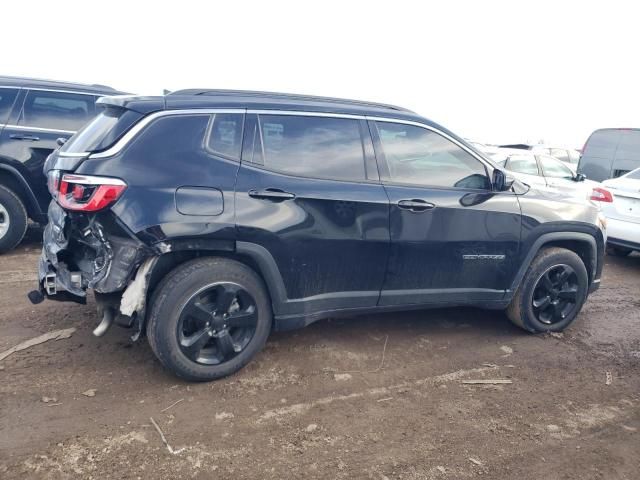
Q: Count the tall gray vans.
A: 1